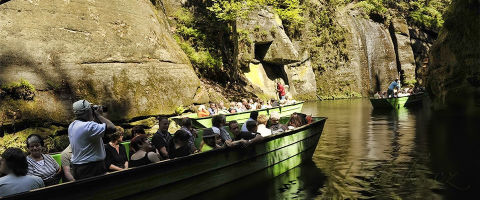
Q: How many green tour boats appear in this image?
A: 3